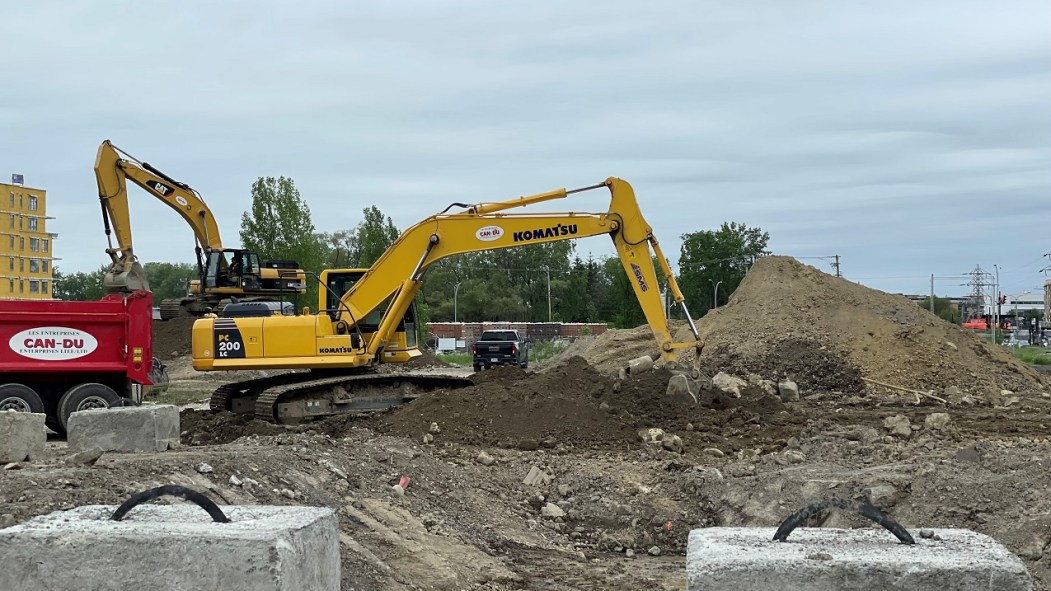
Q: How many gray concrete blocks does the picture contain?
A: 4